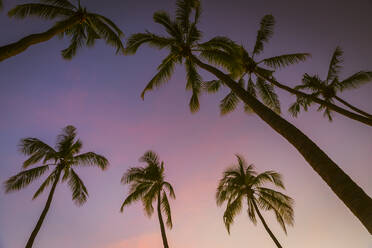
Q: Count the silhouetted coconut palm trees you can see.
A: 7